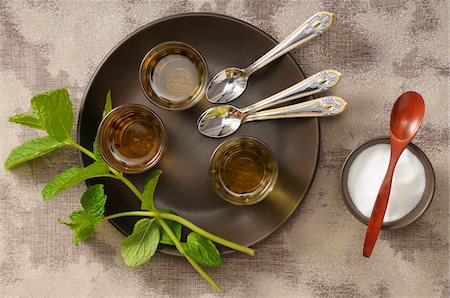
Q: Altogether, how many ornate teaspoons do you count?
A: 3